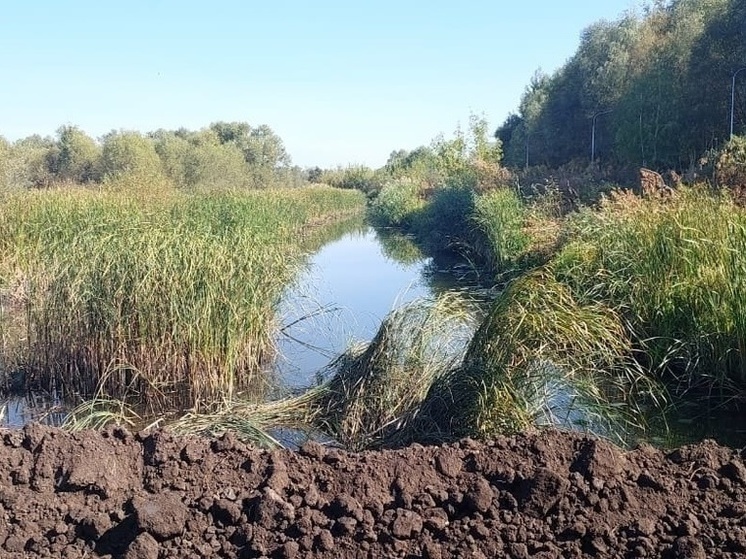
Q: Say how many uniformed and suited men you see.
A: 0